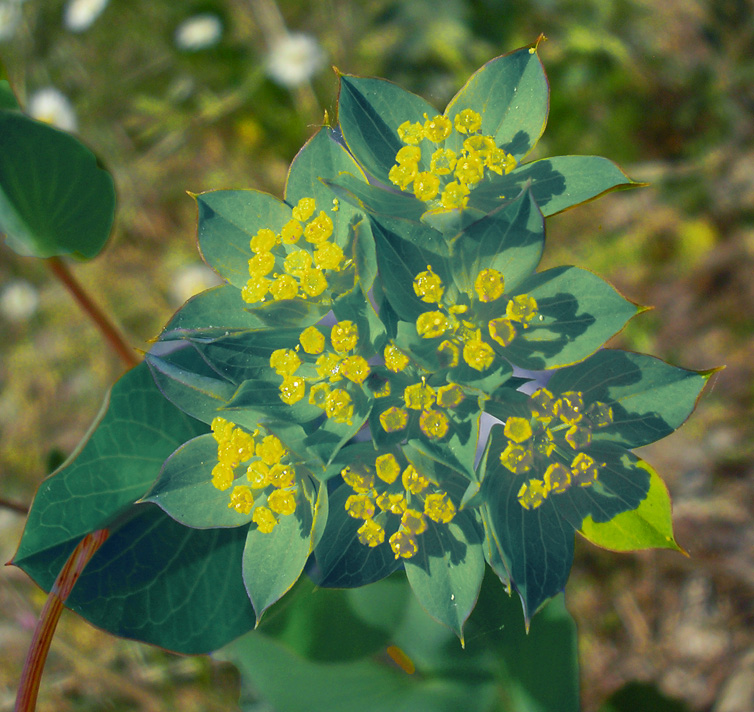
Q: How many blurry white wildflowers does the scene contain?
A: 7